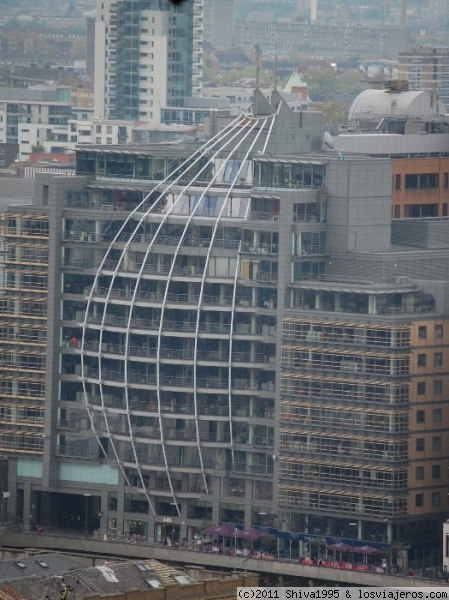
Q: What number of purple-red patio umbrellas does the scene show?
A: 4